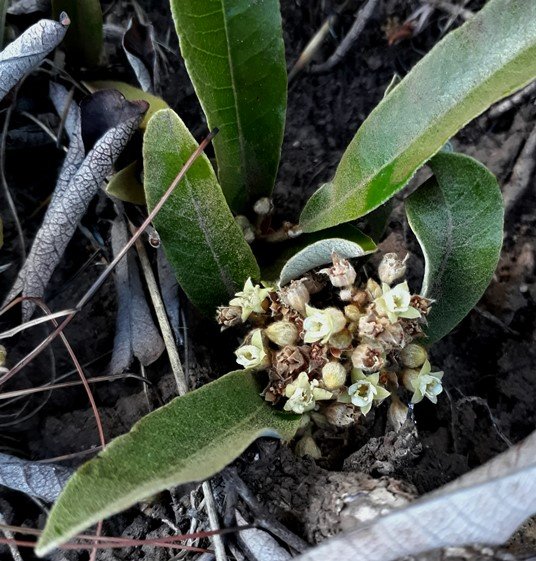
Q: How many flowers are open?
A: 7